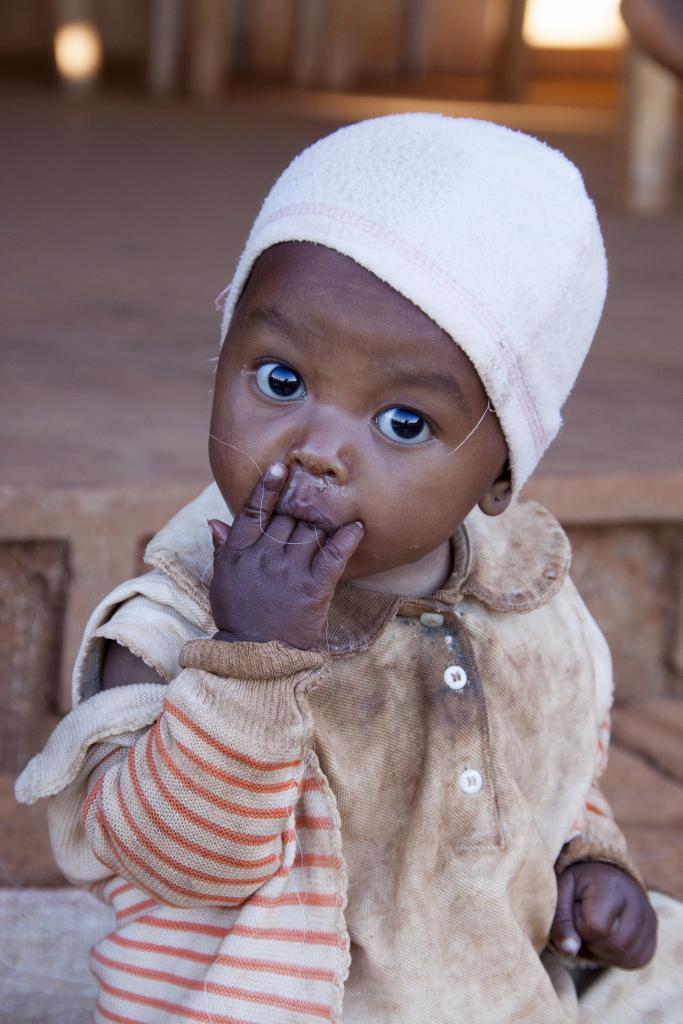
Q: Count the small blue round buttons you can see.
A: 0